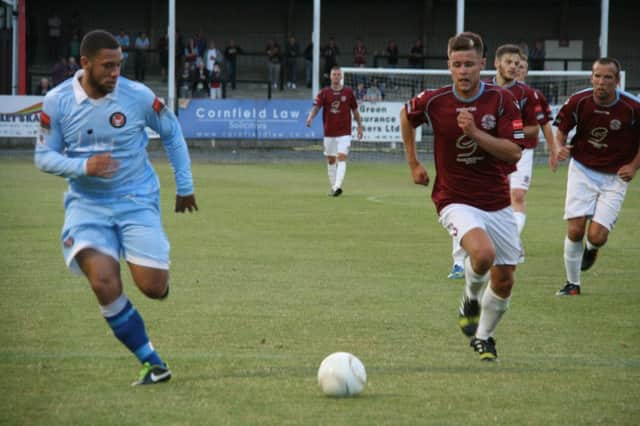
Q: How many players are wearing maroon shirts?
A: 5